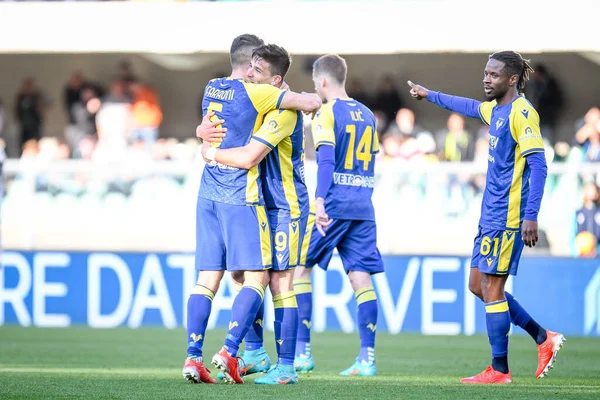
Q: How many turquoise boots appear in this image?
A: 4